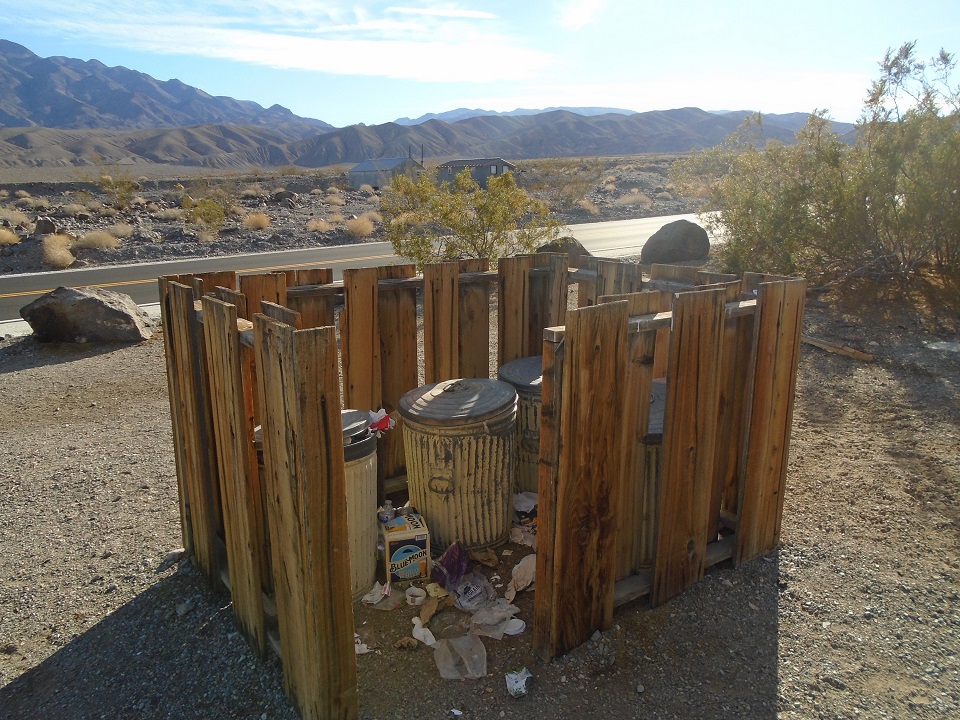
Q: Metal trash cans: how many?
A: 4